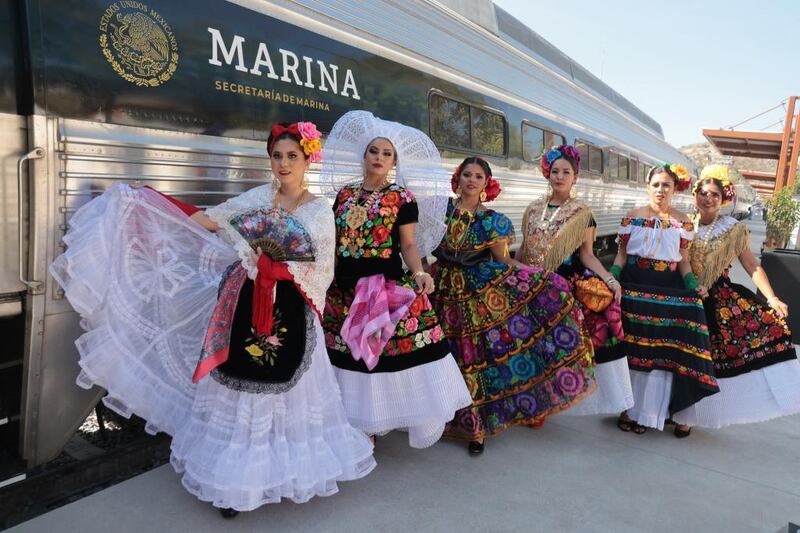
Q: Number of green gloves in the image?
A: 2